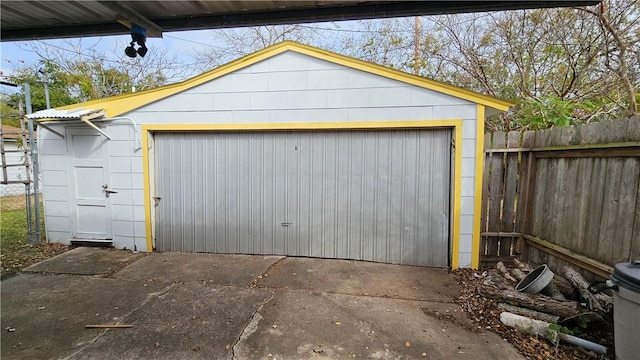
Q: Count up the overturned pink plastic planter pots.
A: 0